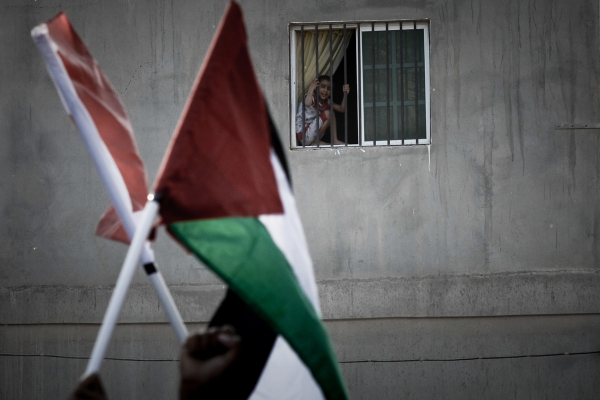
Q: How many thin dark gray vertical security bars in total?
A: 9